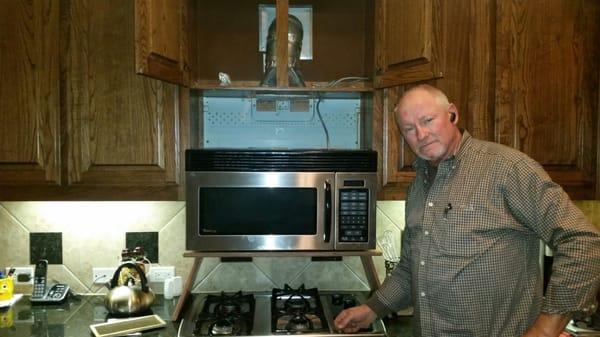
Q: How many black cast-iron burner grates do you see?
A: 2